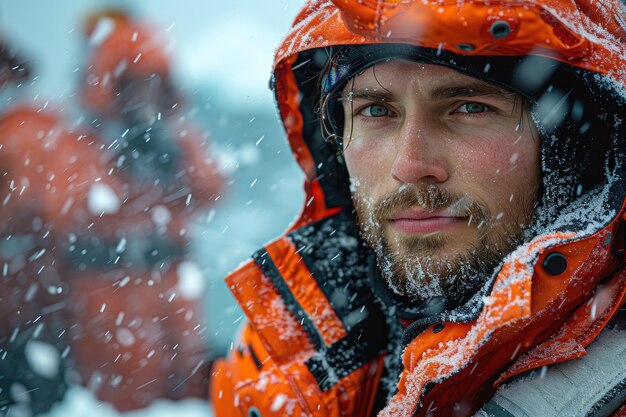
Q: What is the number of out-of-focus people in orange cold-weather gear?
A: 2